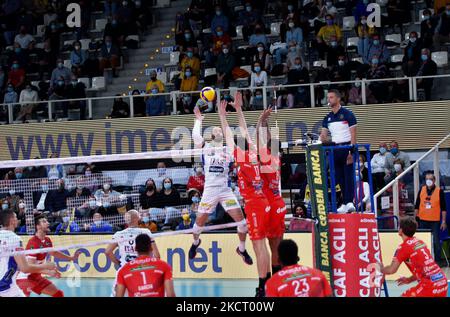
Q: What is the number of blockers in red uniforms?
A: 2